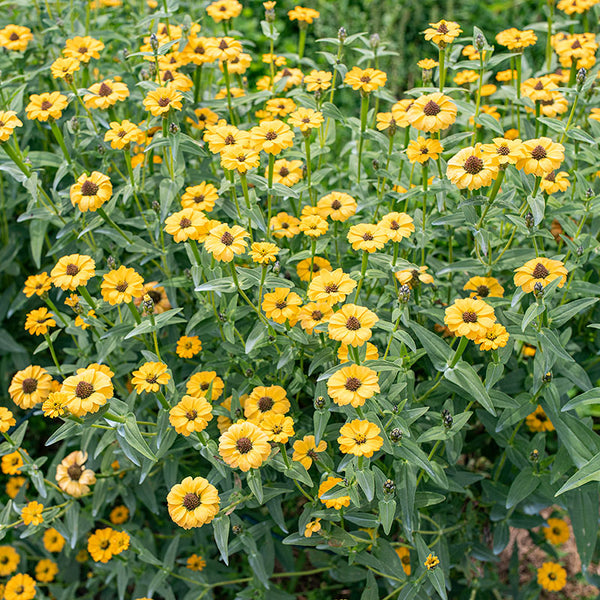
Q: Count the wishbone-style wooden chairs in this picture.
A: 0